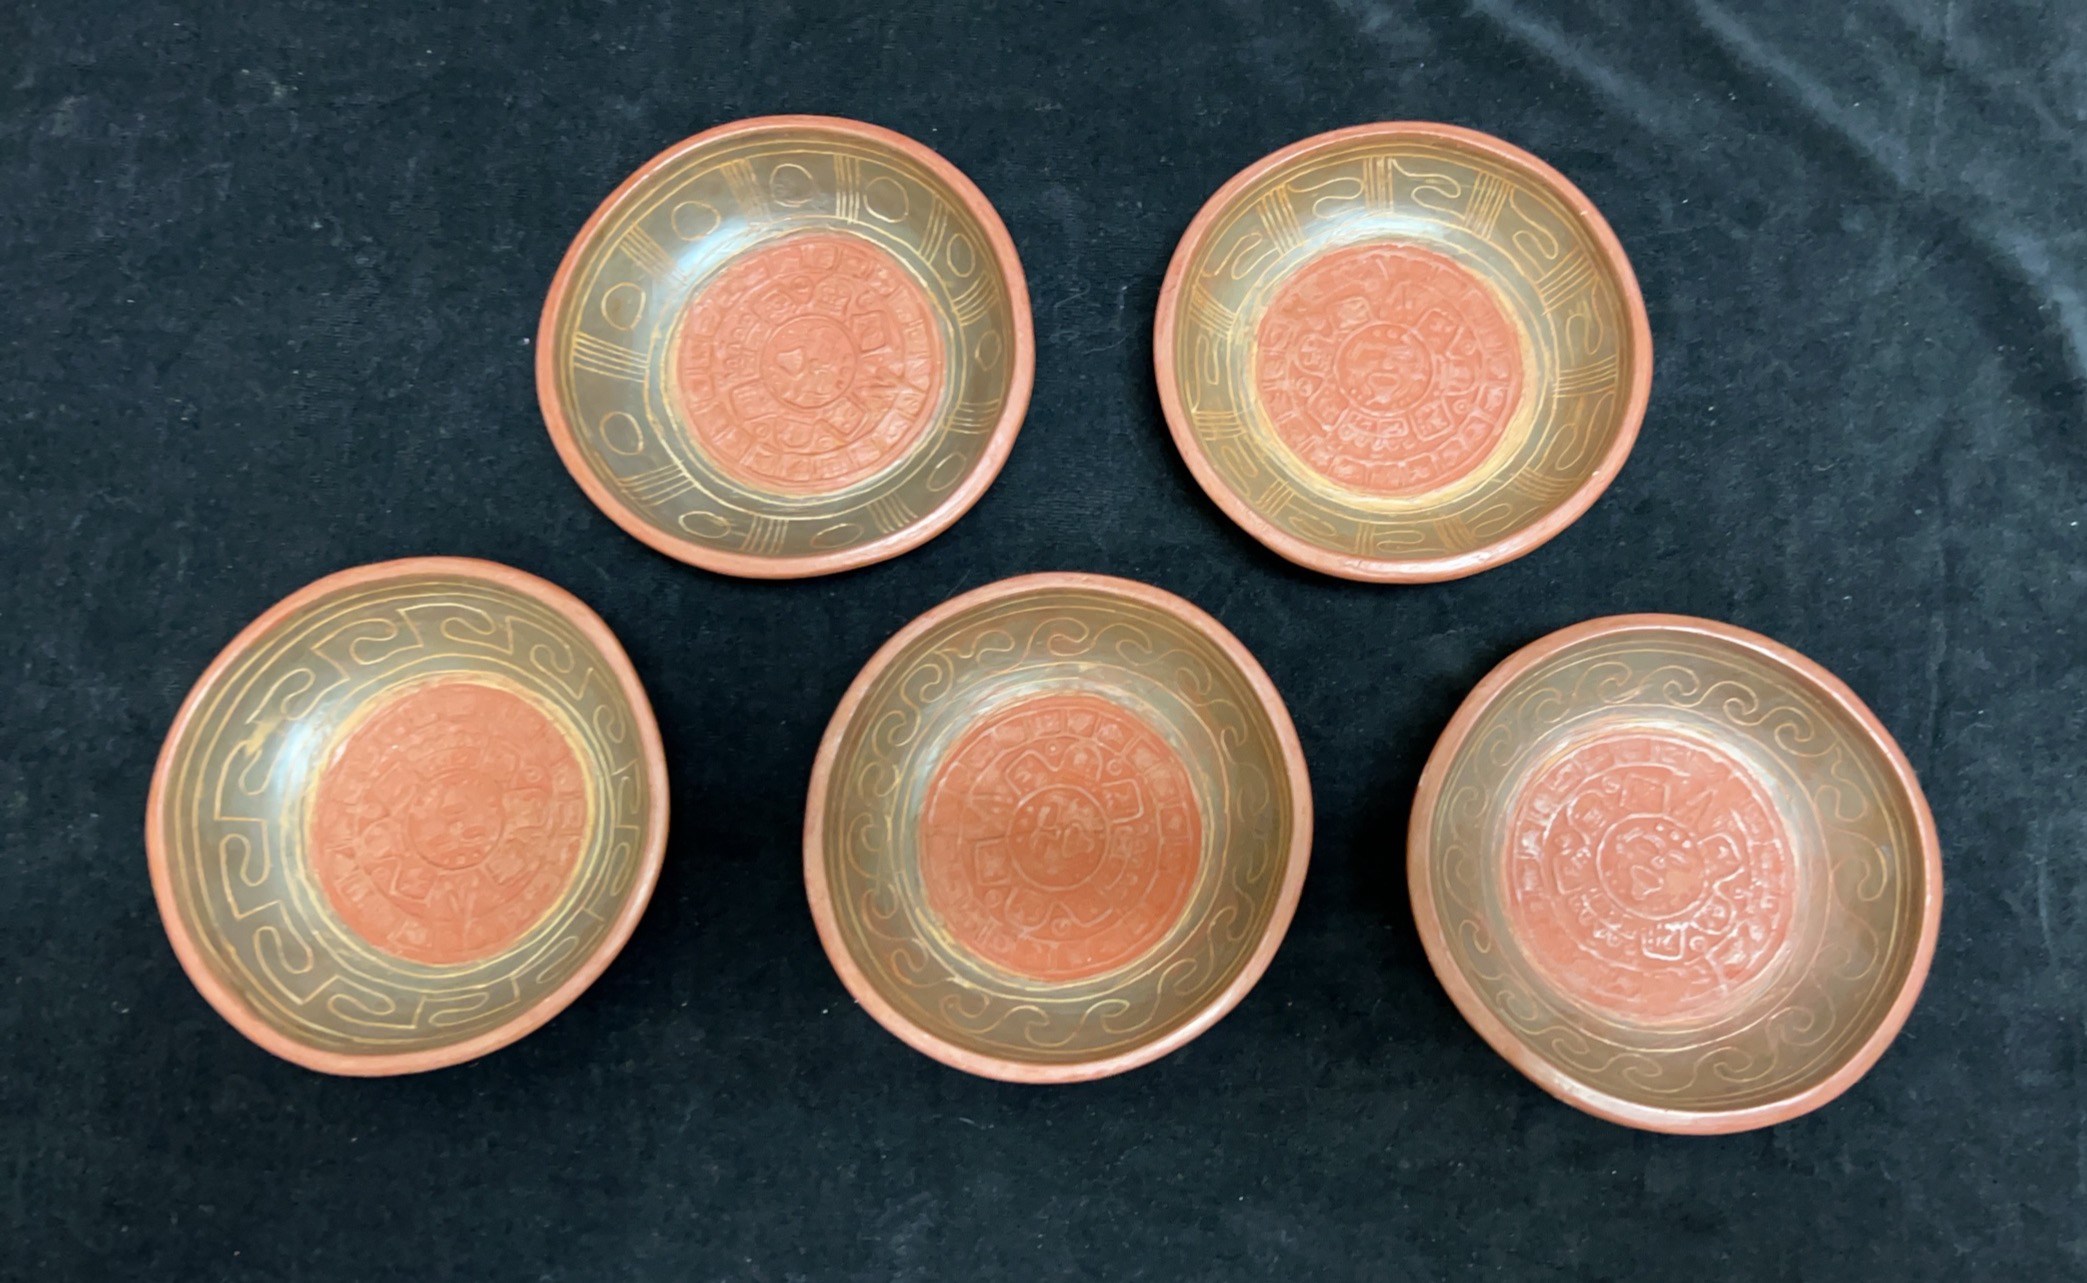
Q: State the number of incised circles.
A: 10